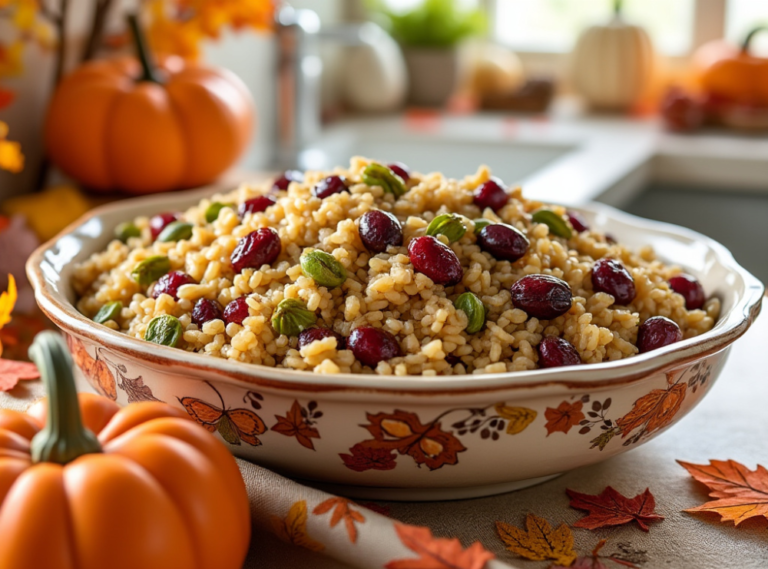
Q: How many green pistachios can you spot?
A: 13